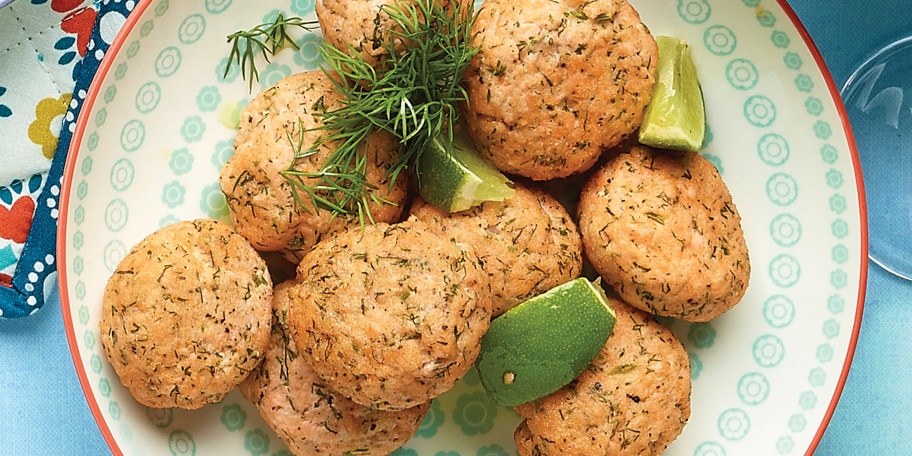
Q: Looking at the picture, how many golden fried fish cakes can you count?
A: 9